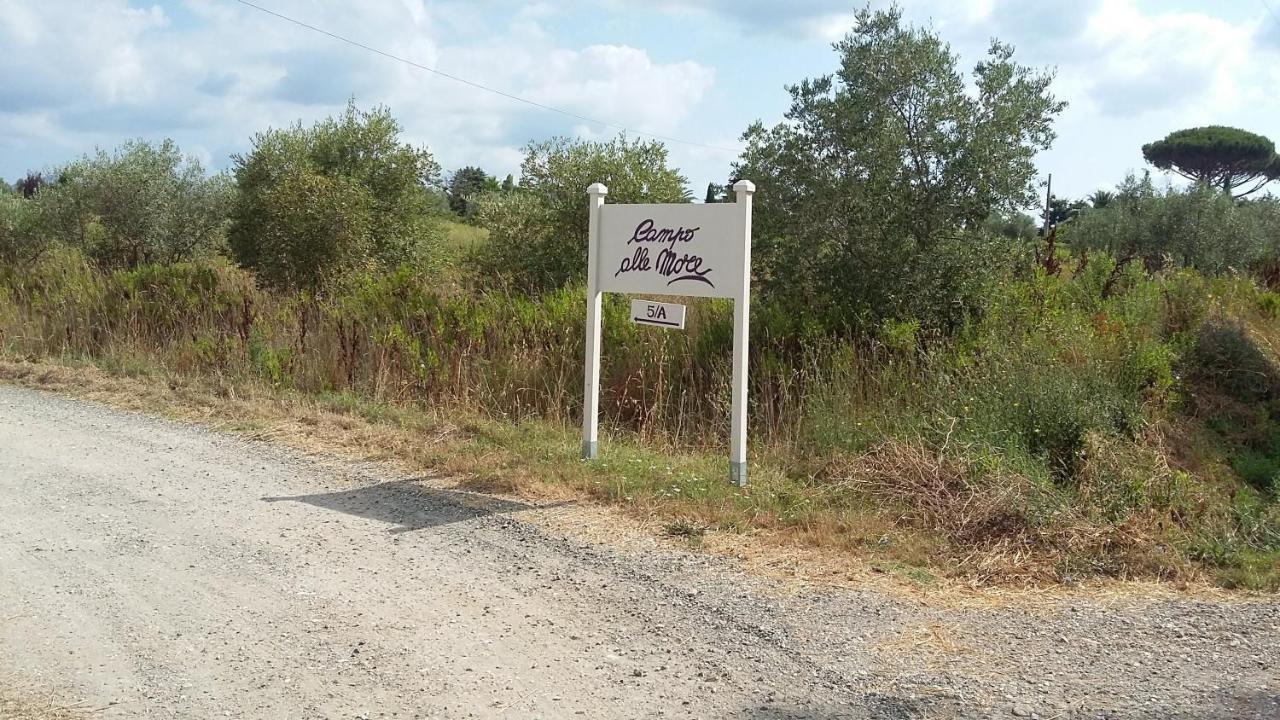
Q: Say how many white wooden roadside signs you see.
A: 1